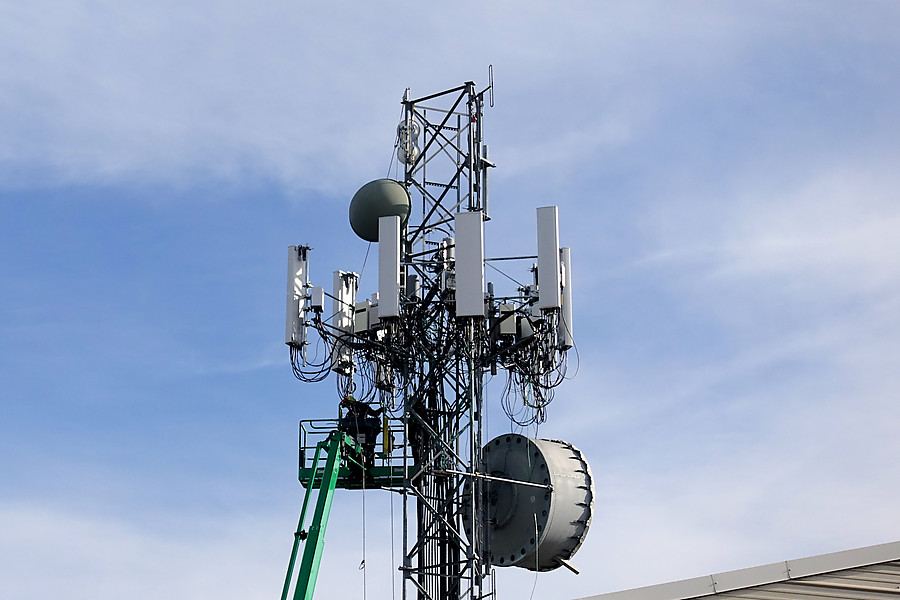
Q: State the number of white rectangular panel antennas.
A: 6